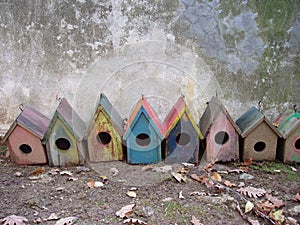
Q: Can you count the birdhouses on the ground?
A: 8